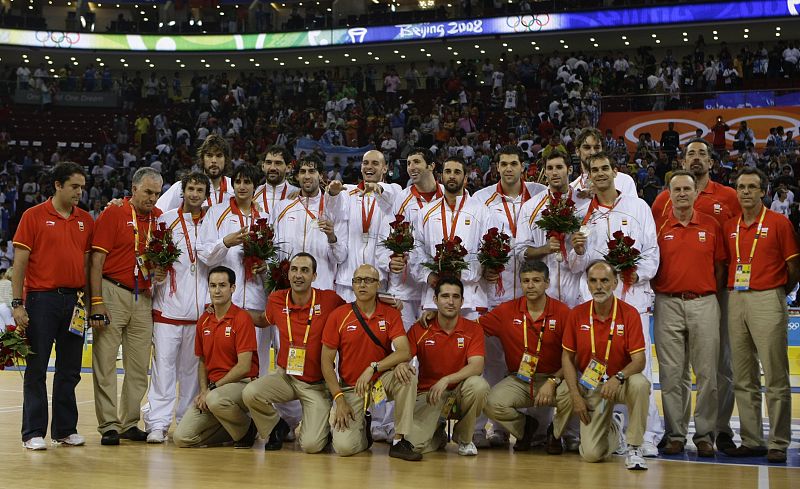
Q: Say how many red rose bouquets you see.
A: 9